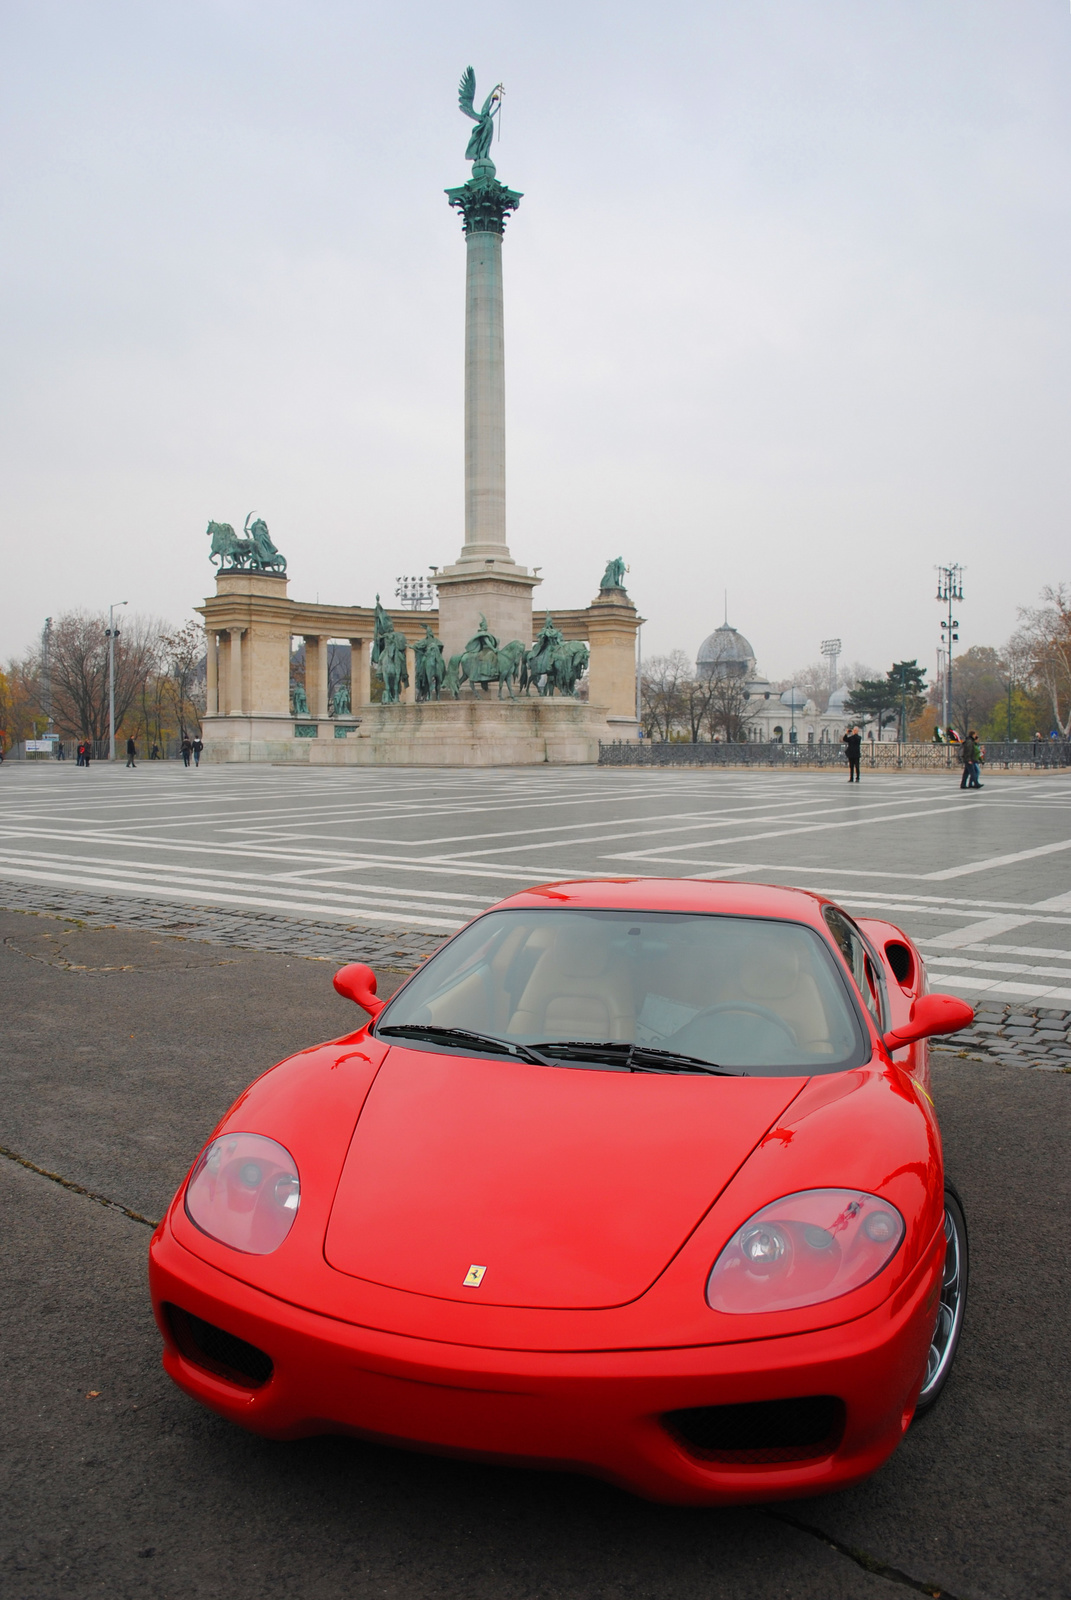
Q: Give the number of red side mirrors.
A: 2